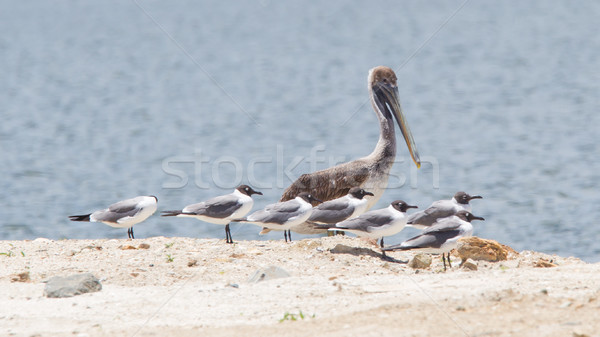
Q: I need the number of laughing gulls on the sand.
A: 7